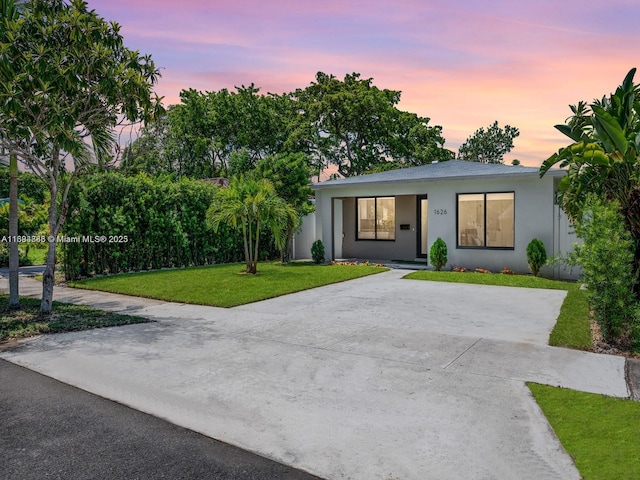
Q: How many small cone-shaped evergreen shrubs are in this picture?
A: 3